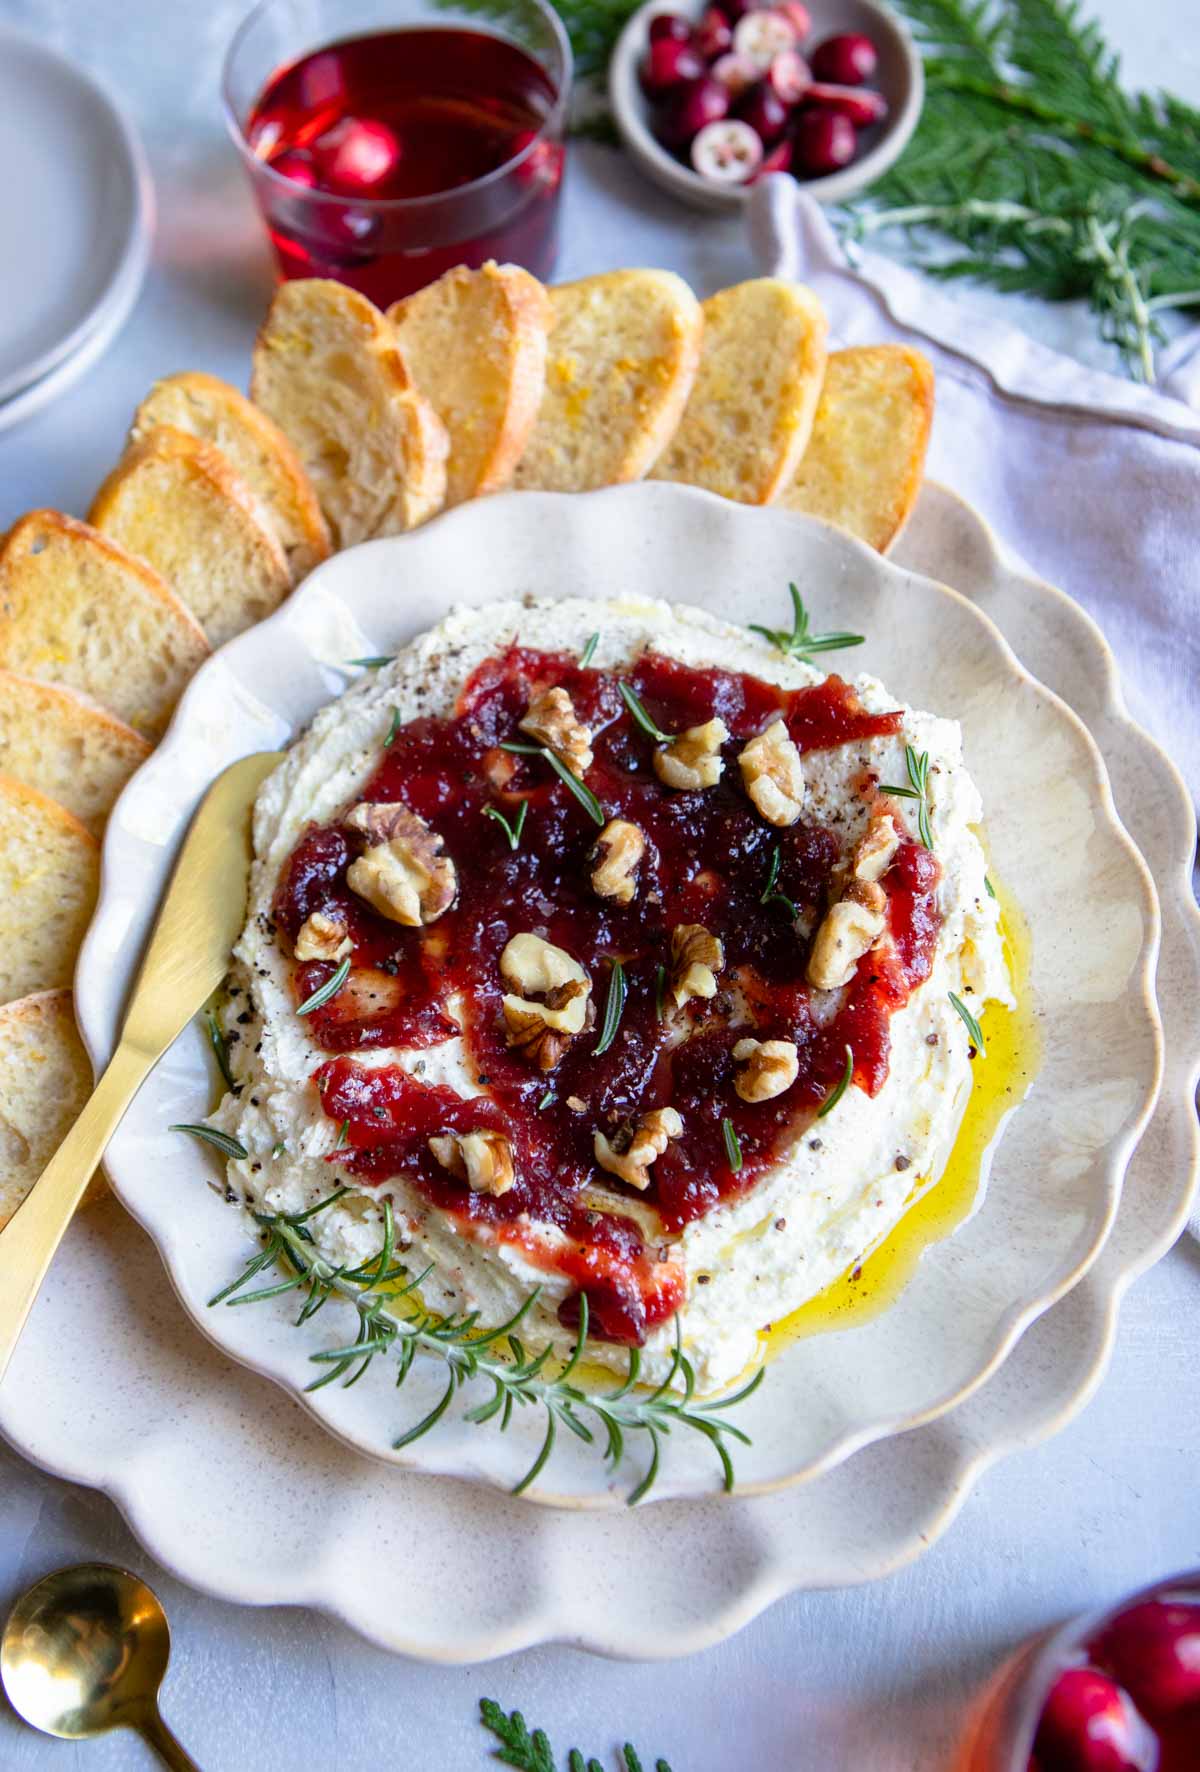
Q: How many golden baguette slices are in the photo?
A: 11